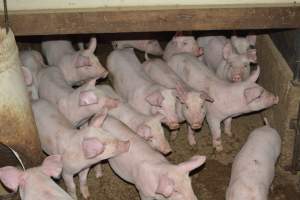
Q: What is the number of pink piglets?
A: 15